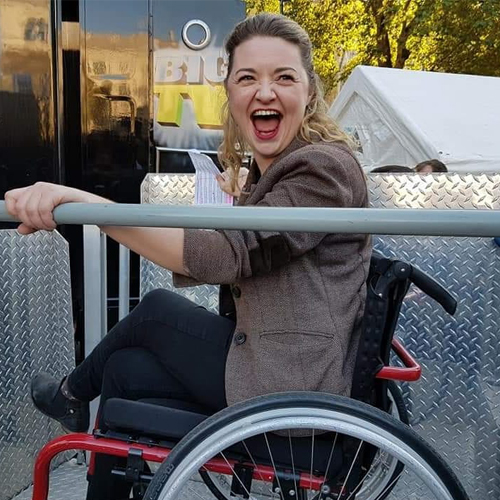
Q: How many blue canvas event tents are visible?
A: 0